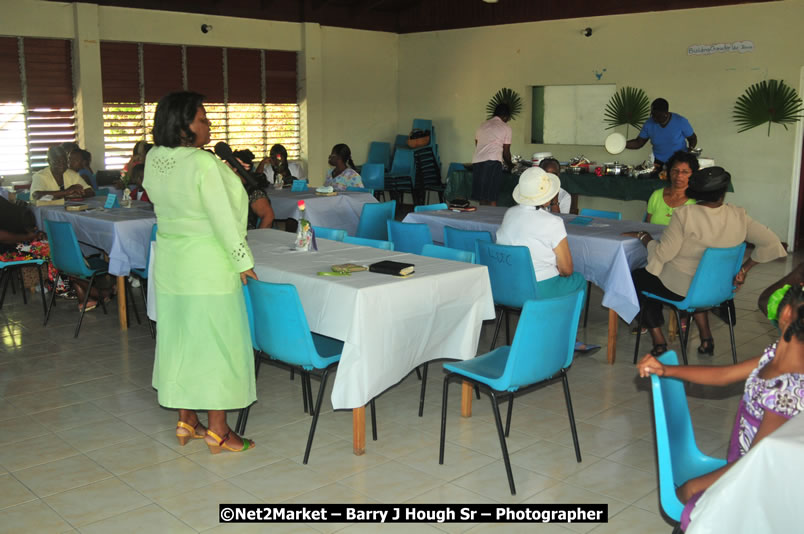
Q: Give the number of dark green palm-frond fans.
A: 3